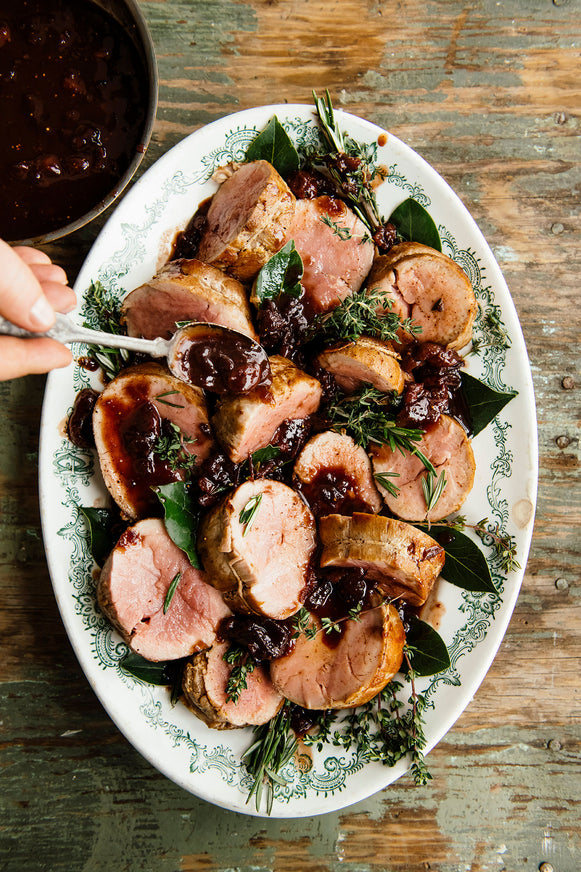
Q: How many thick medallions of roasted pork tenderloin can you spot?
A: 14